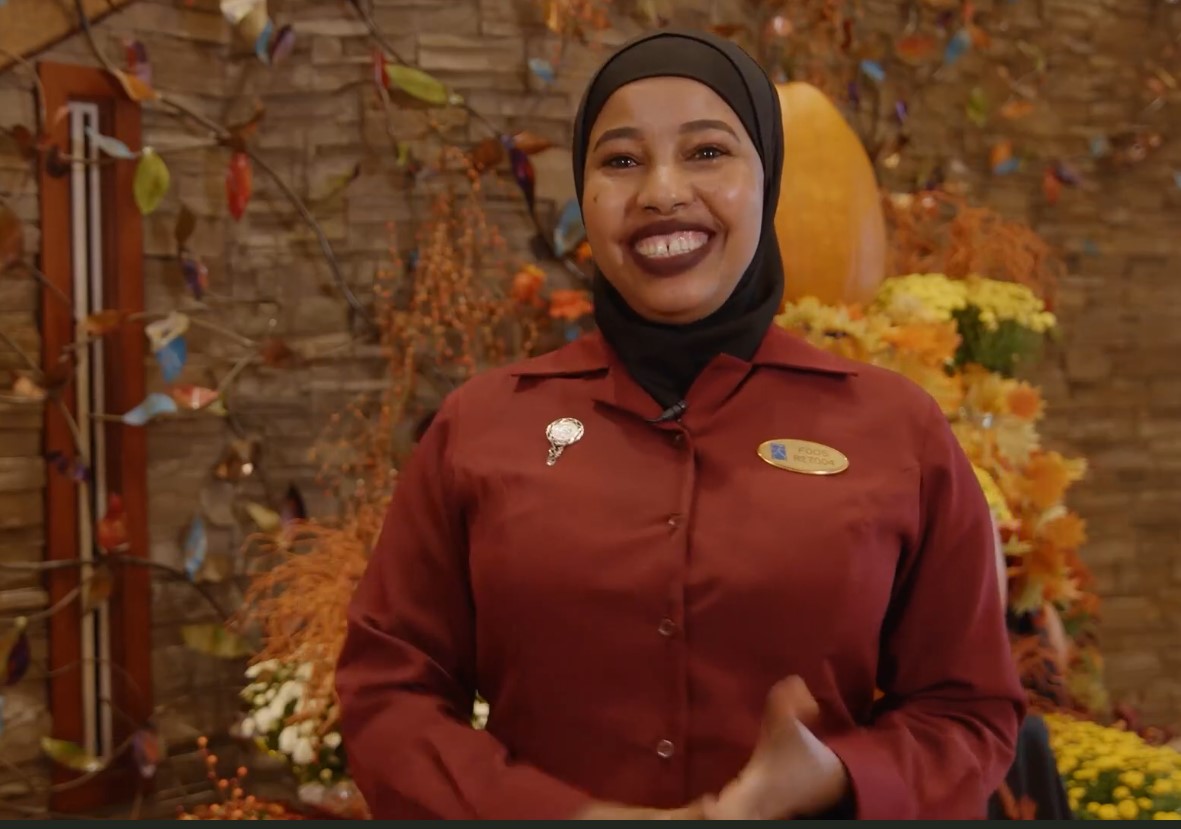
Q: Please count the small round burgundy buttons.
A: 4